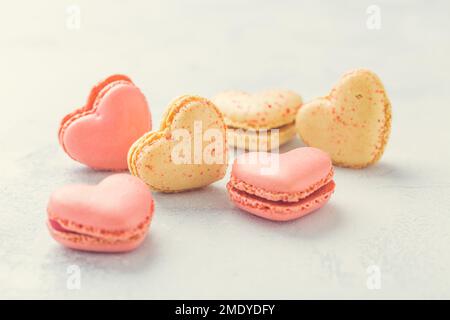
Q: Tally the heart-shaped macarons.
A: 6